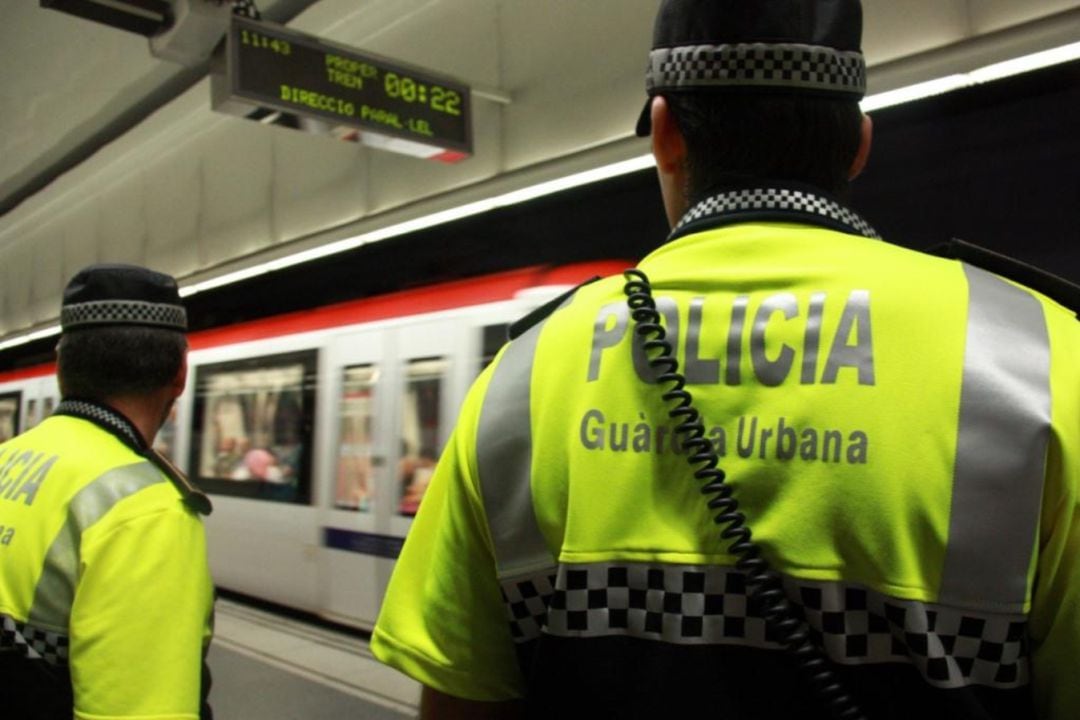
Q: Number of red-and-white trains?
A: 1